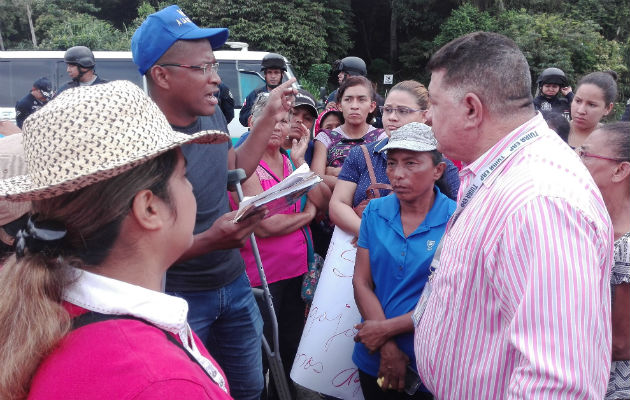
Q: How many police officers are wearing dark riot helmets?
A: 4